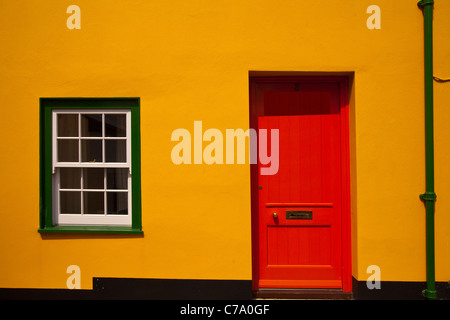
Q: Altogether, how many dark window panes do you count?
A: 12